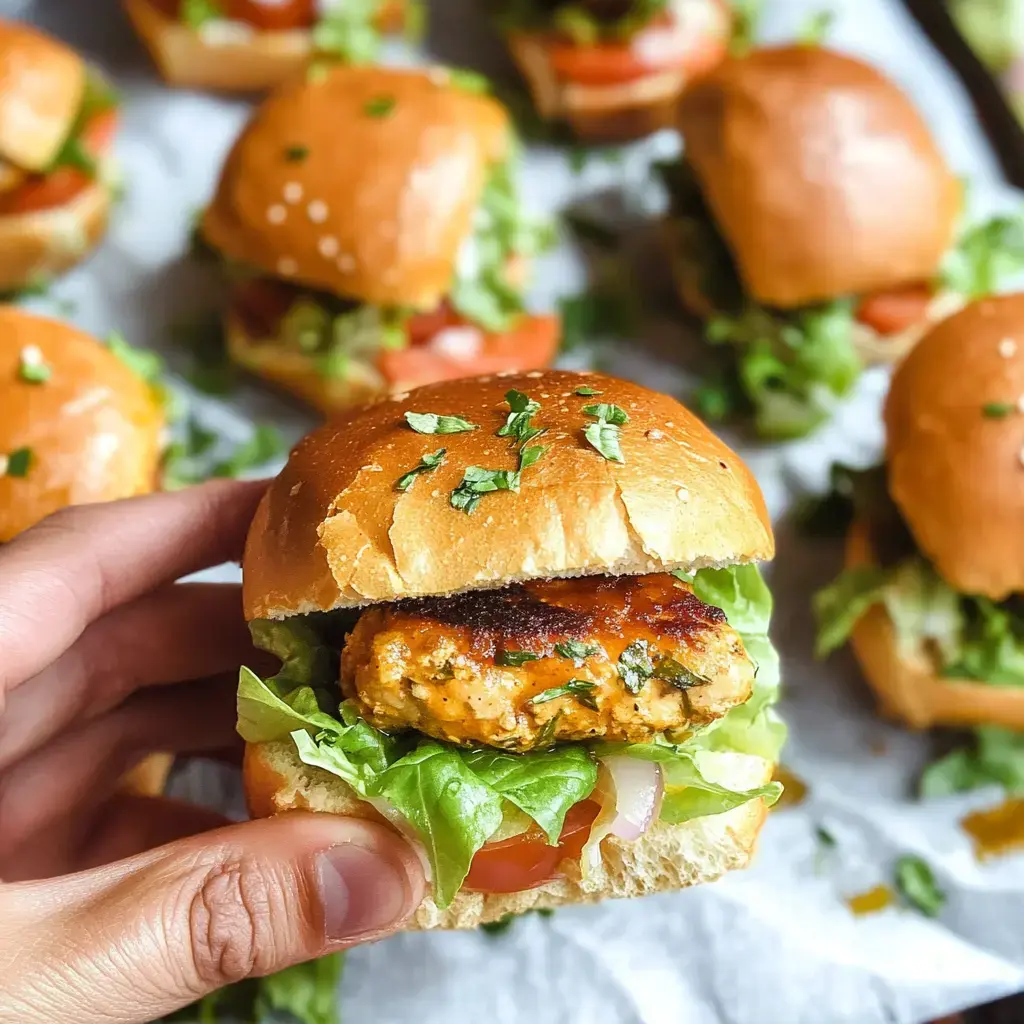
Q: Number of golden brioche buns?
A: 8